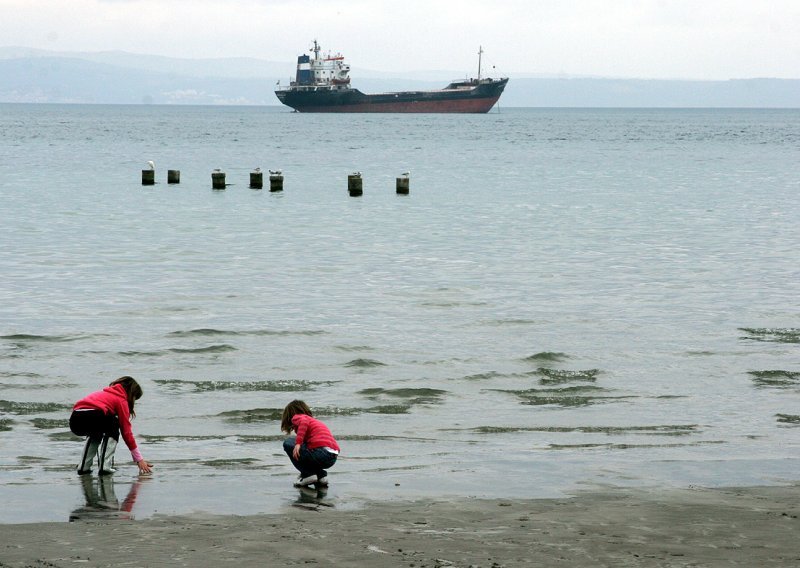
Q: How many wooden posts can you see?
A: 7